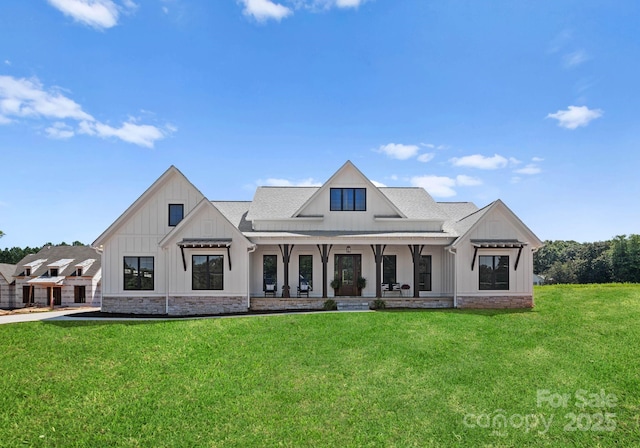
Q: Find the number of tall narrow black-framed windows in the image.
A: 4